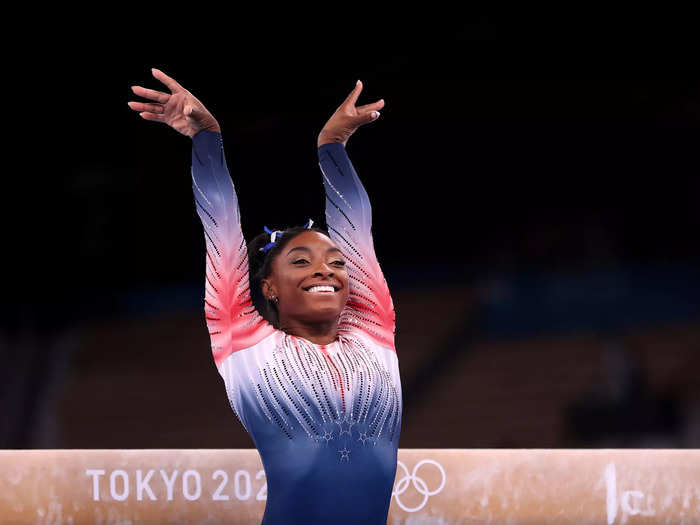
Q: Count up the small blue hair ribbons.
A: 2